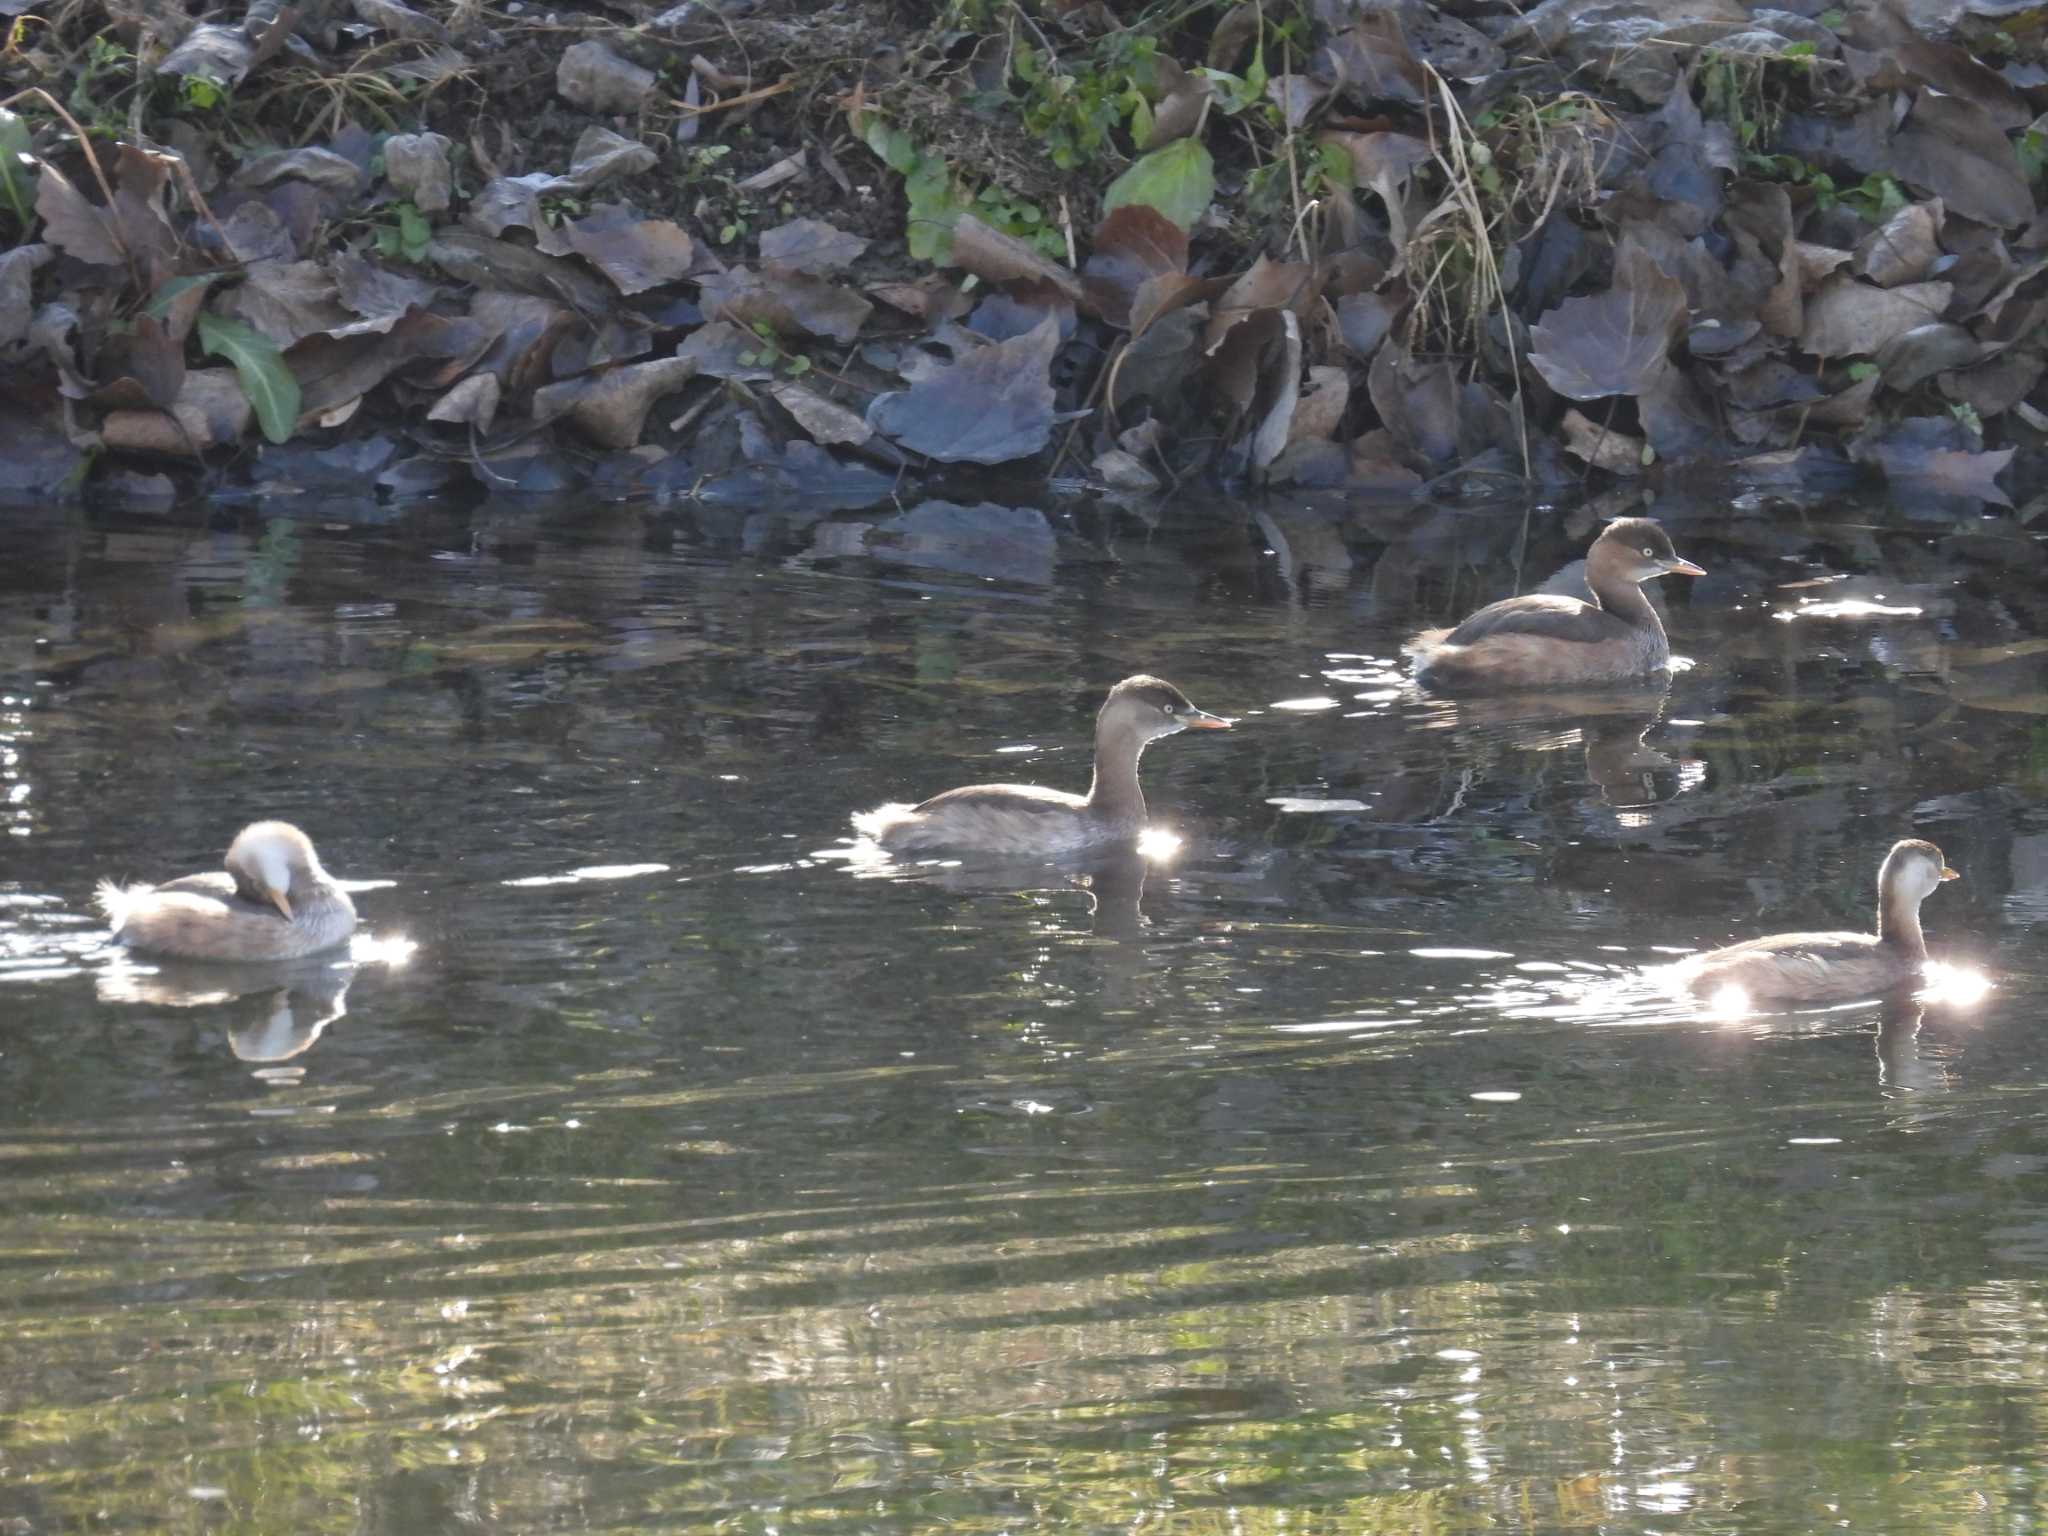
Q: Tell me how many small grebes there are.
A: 4